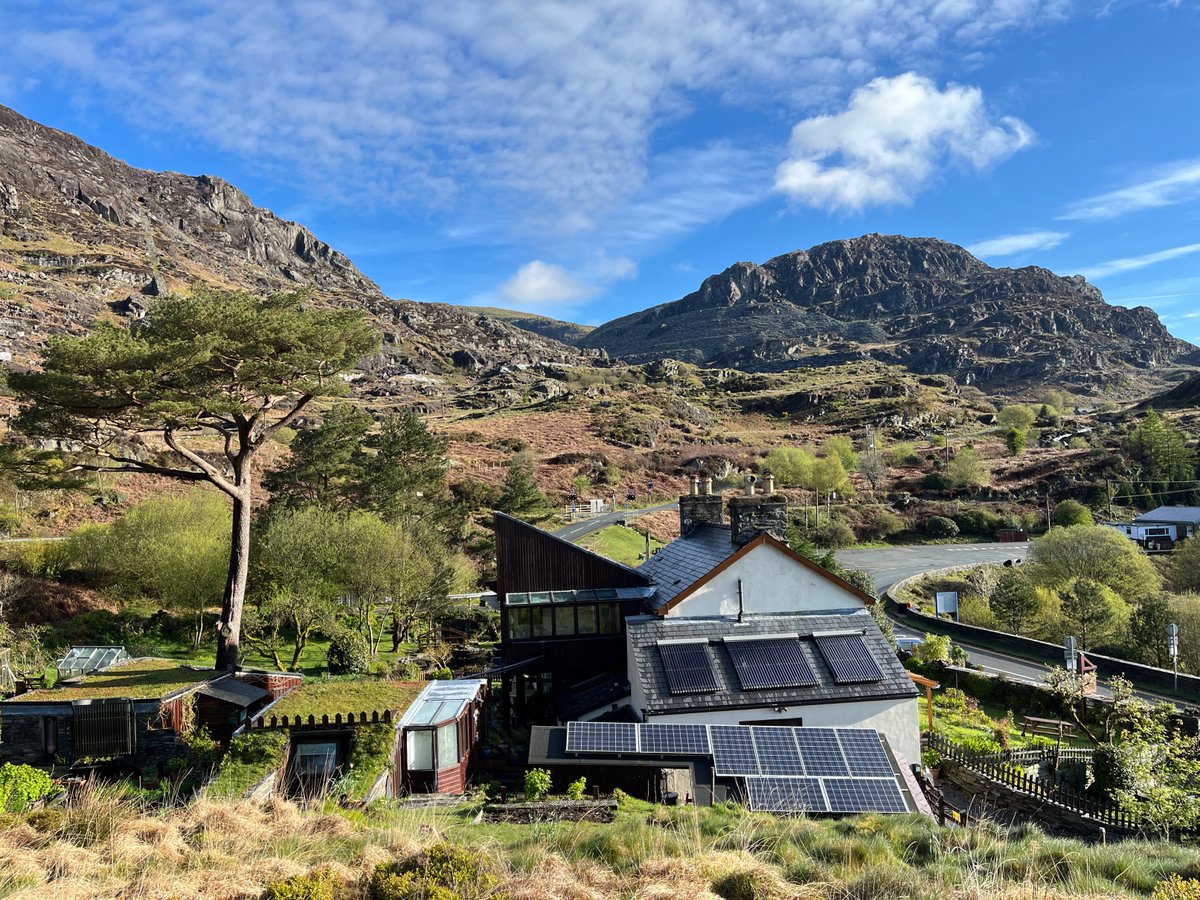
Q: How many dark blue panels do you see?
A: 11